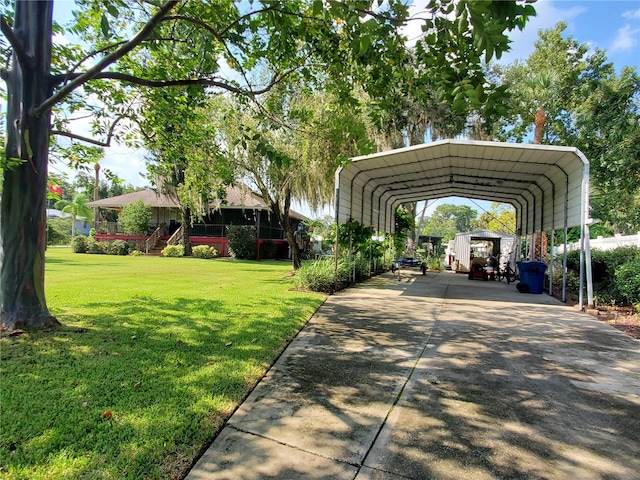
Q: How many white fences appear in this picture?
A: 1